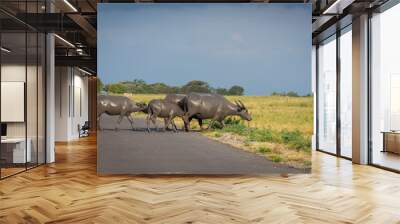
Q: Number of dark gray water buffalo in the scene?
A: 4